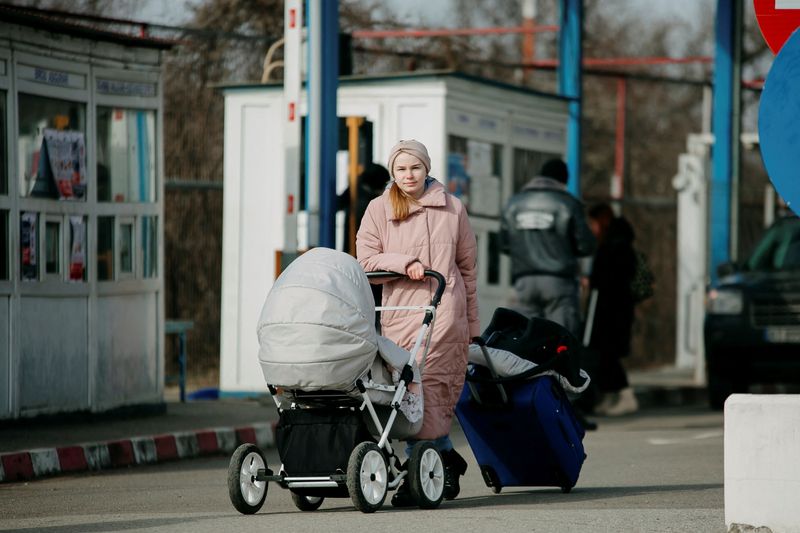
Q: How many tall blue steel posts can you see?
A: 3